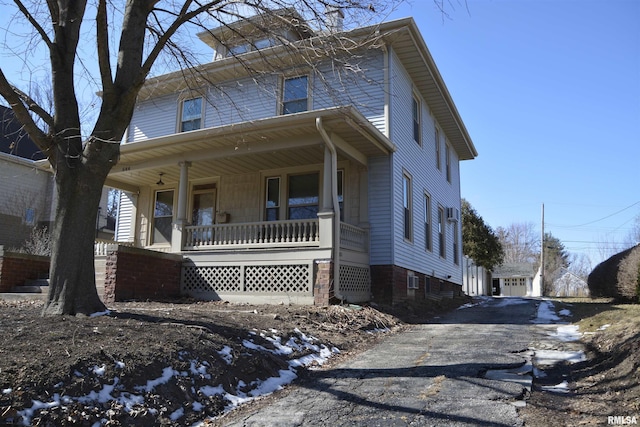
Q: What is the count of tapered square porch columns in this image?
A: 2